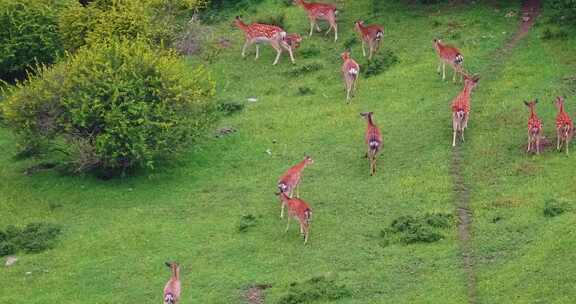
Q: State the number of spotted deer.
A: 13